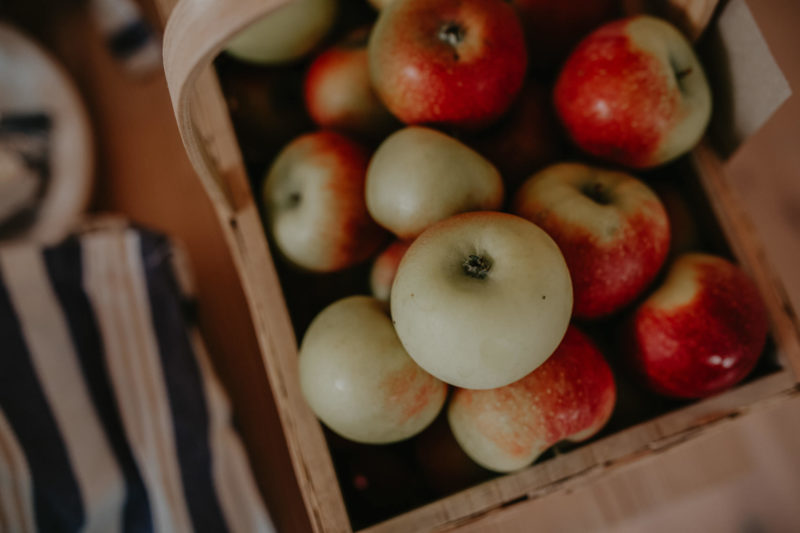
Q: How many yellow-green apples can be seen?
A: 4